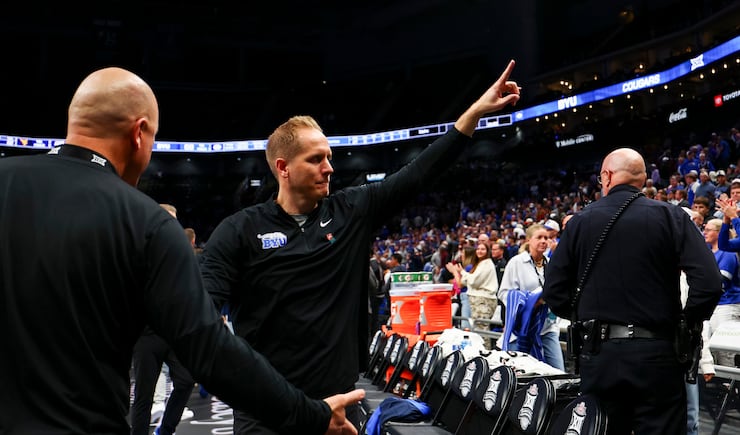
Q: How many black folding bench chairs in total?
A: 10